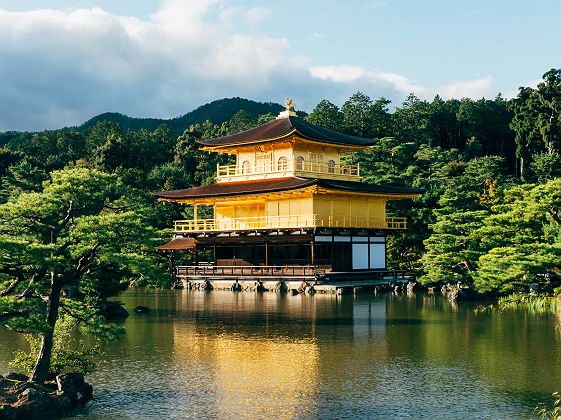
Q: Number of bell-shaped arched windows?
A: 4